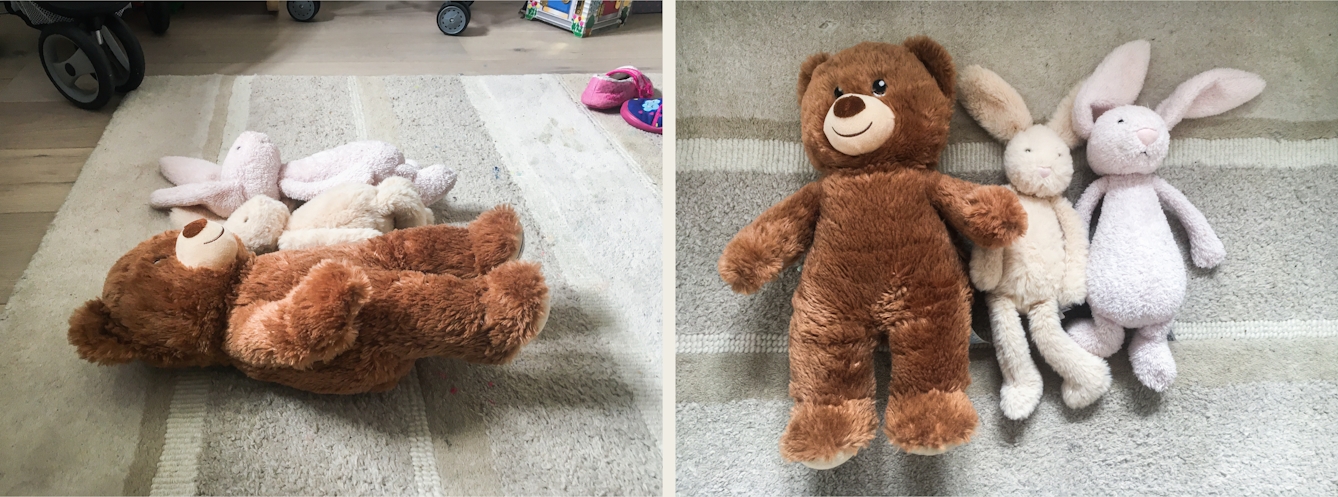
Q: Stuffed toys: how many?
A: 3